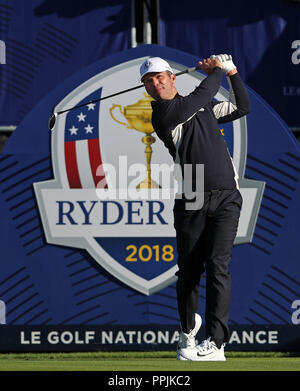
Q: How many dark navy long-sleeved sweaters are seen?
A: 1